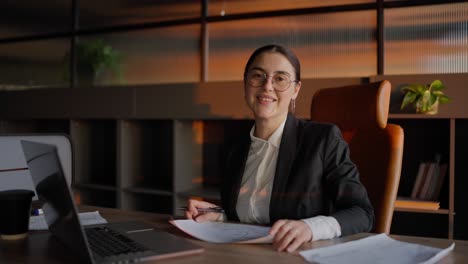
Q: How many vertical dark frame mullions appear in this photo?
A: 3